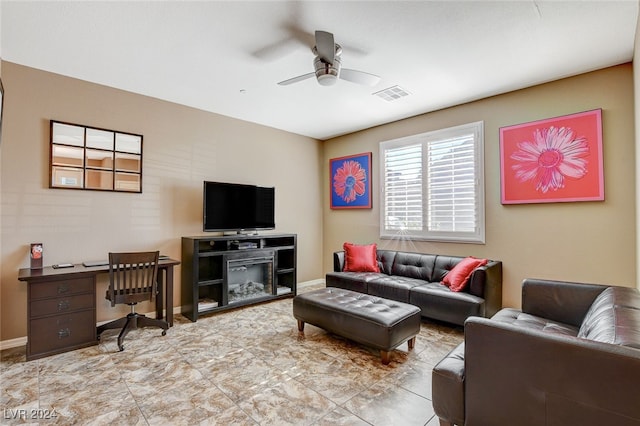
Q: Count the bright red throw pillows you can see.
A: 2